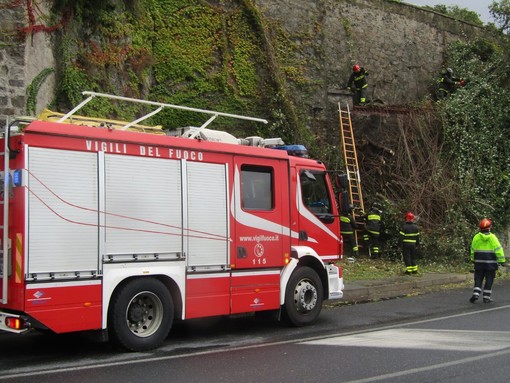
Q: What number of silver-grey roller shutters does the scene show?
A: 3